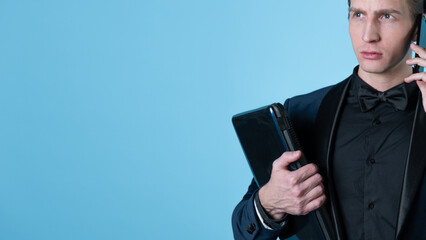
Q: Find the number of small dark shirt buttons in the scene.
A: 3